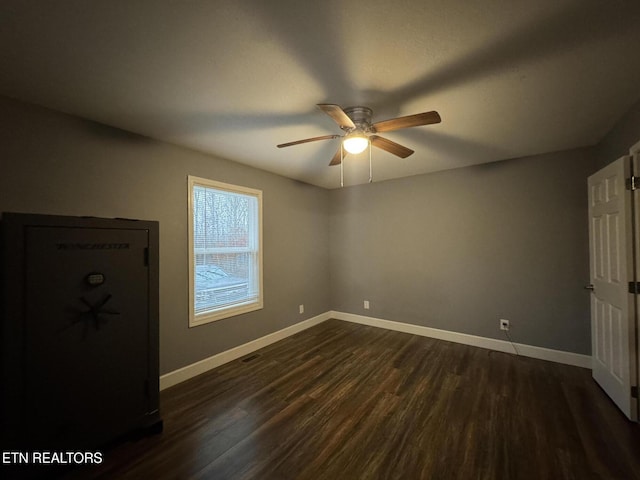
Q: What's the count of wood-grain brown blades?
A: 5